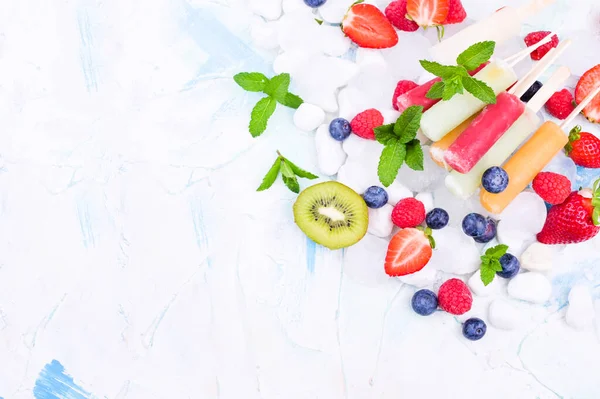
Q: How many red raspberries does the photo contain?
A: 9